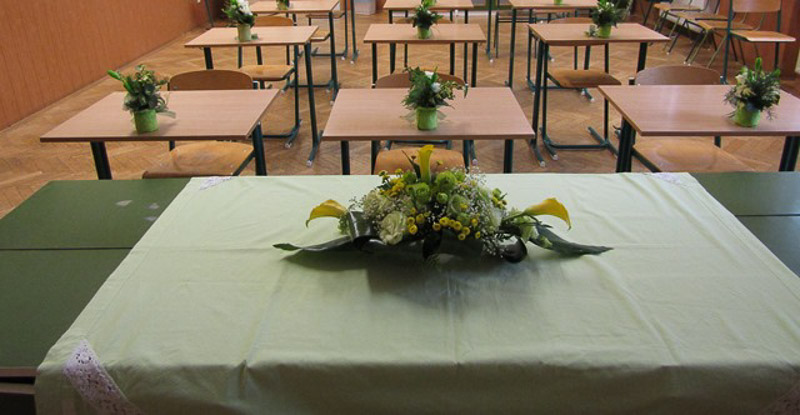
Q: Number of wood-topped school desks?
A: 9